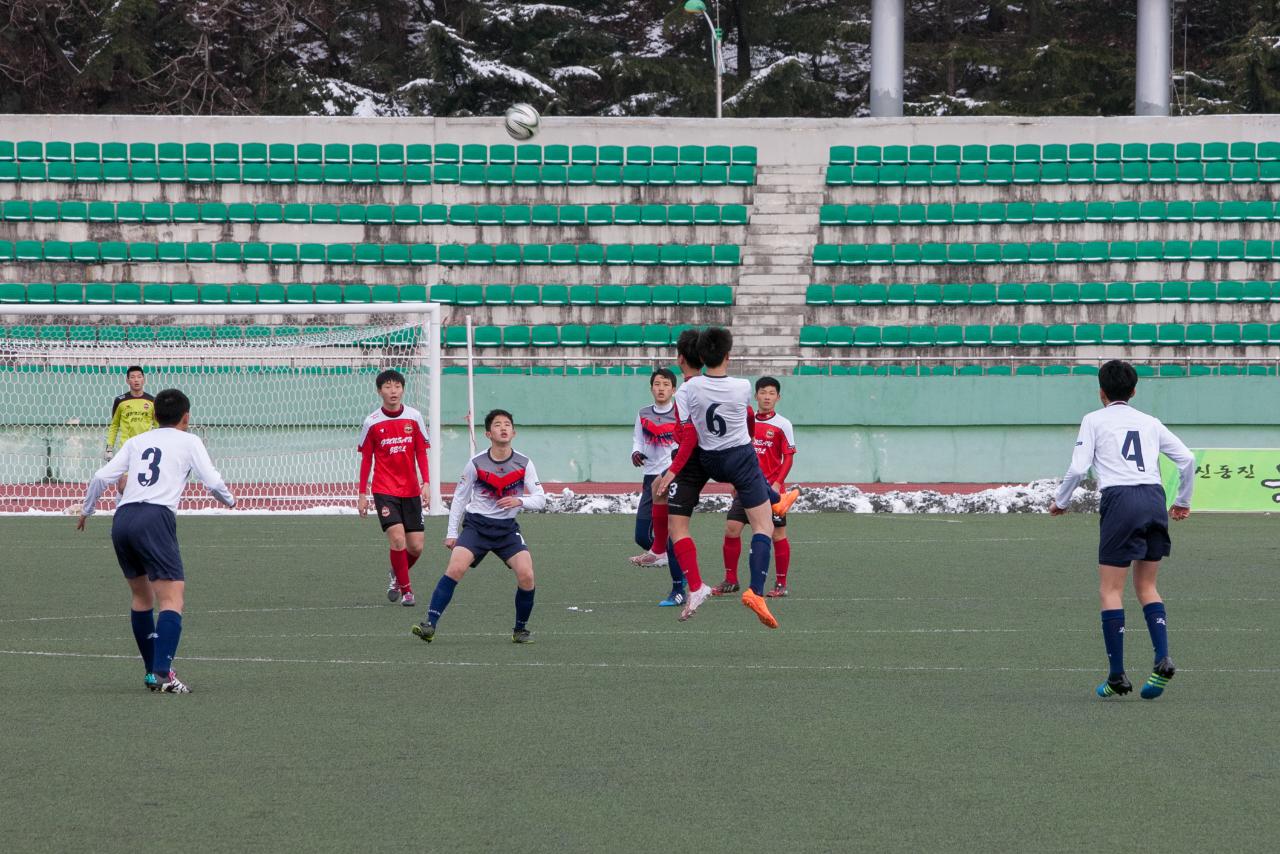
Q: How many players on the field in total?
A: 9